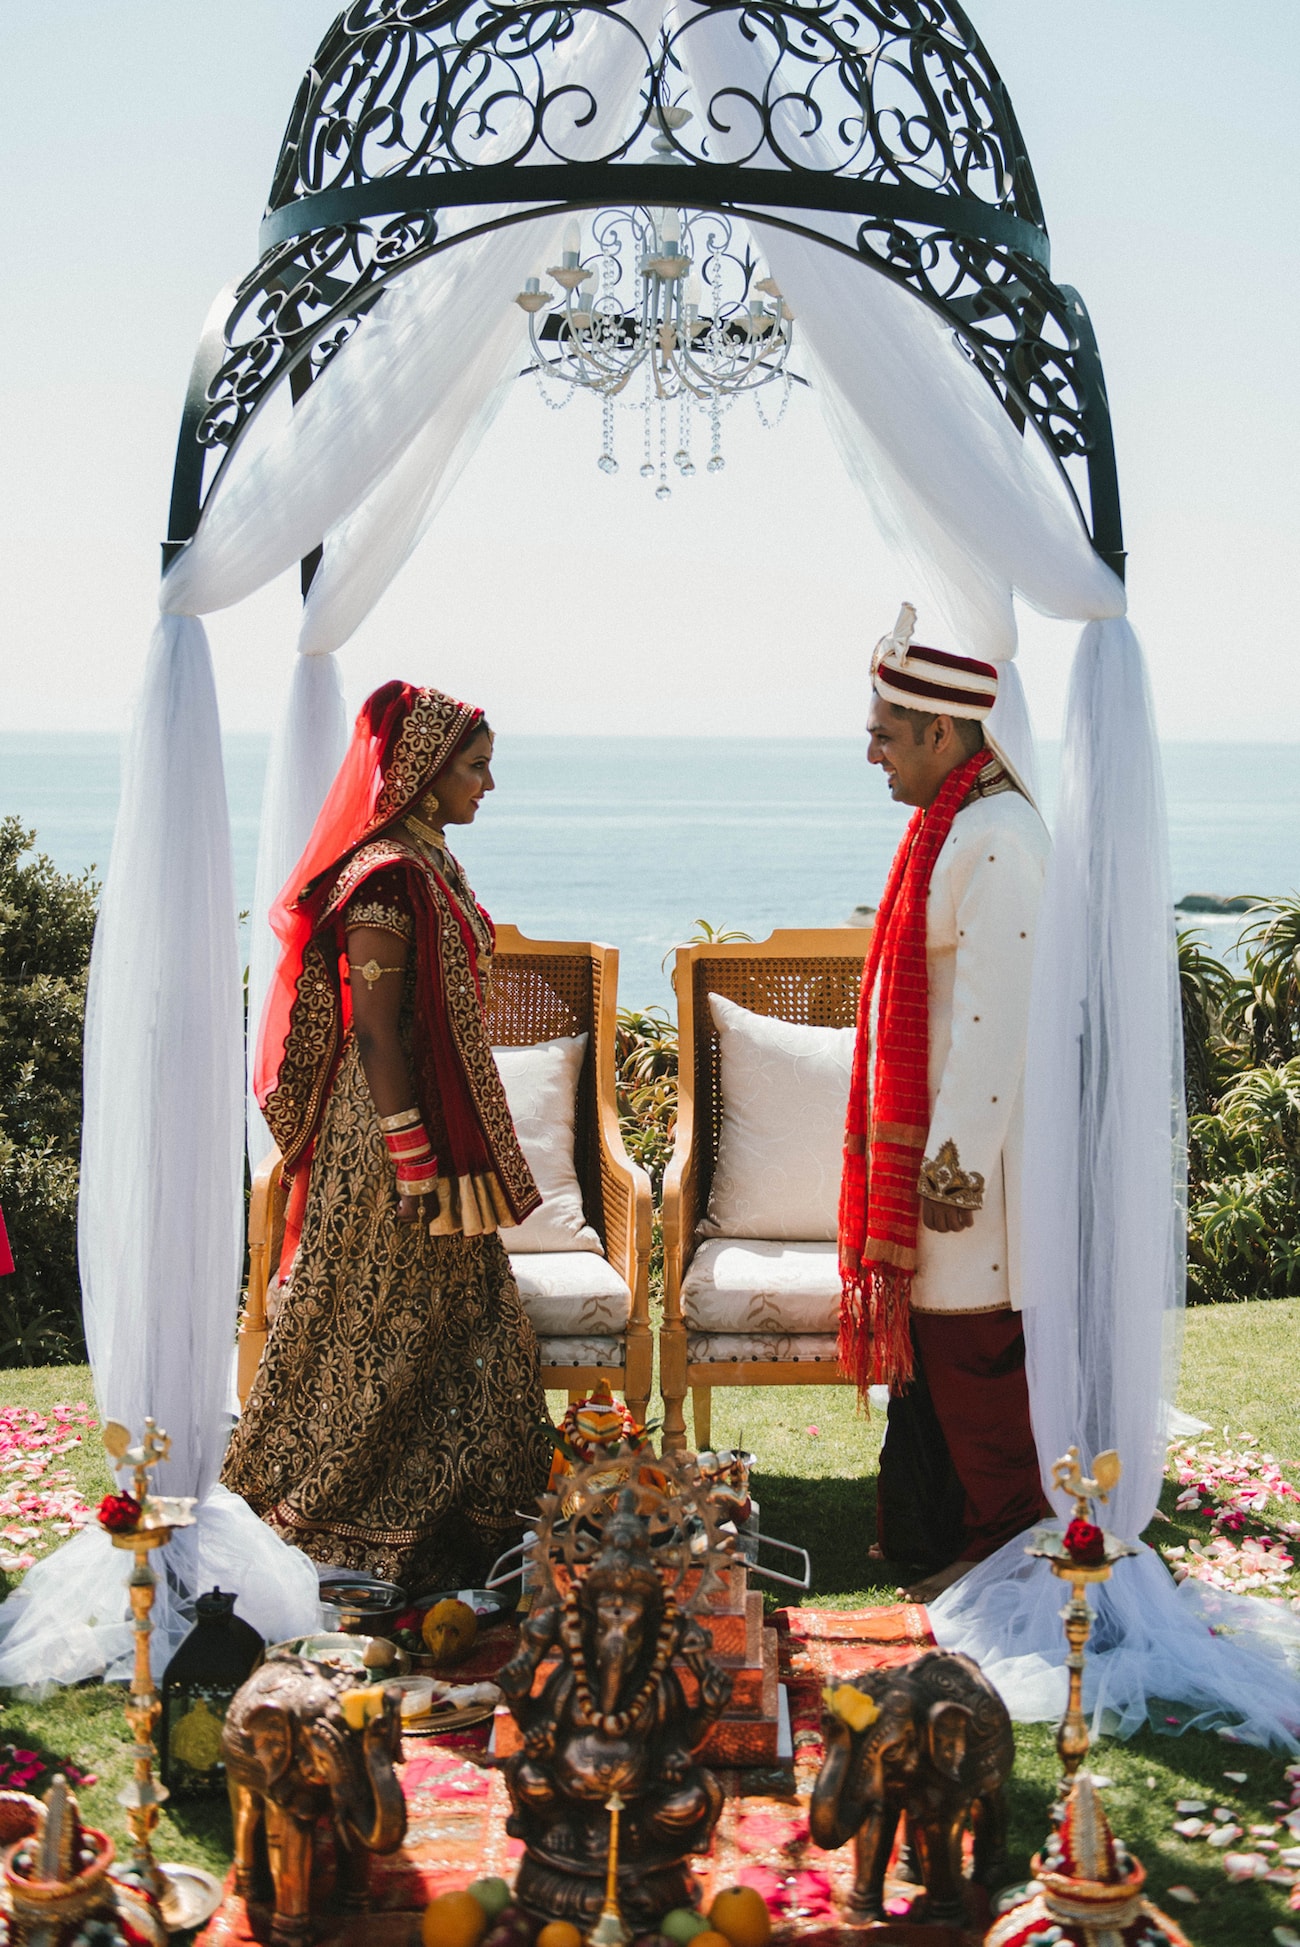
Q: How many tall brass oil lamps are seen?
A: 2